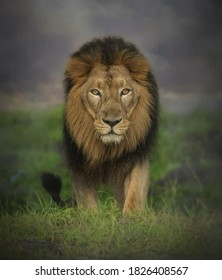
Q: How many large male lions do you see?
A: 1